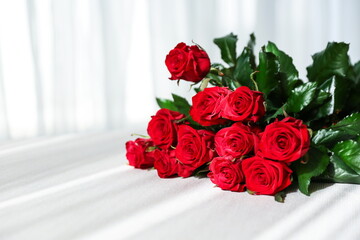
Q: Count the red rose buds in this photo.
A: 11